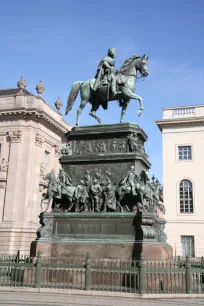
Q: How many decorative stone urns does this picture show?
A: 3